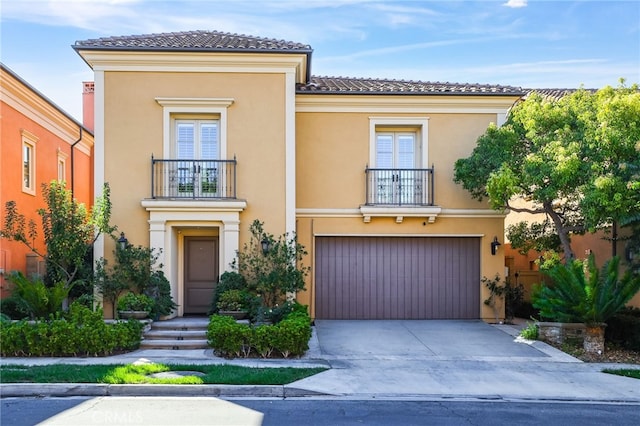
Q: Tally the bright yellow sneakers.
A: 0